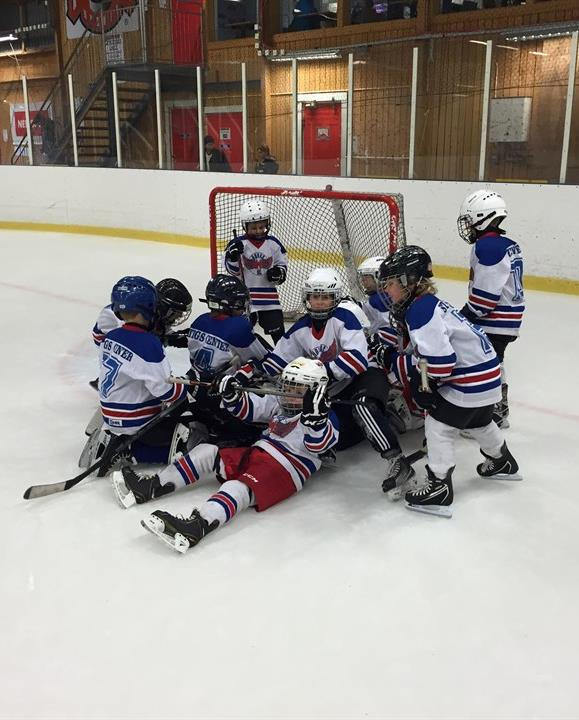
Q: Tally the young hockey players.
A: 9